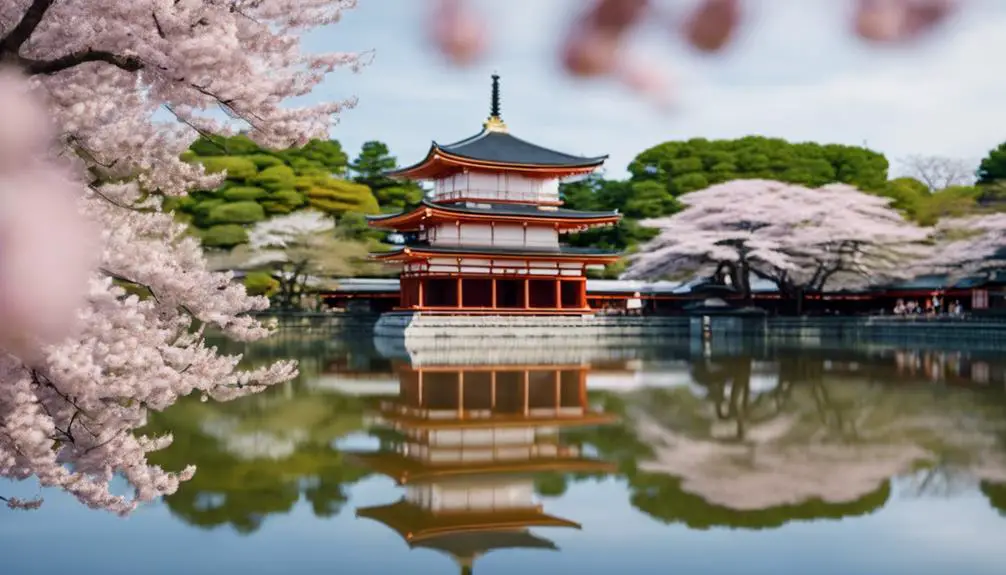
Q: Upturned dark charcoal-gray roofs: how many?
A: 3